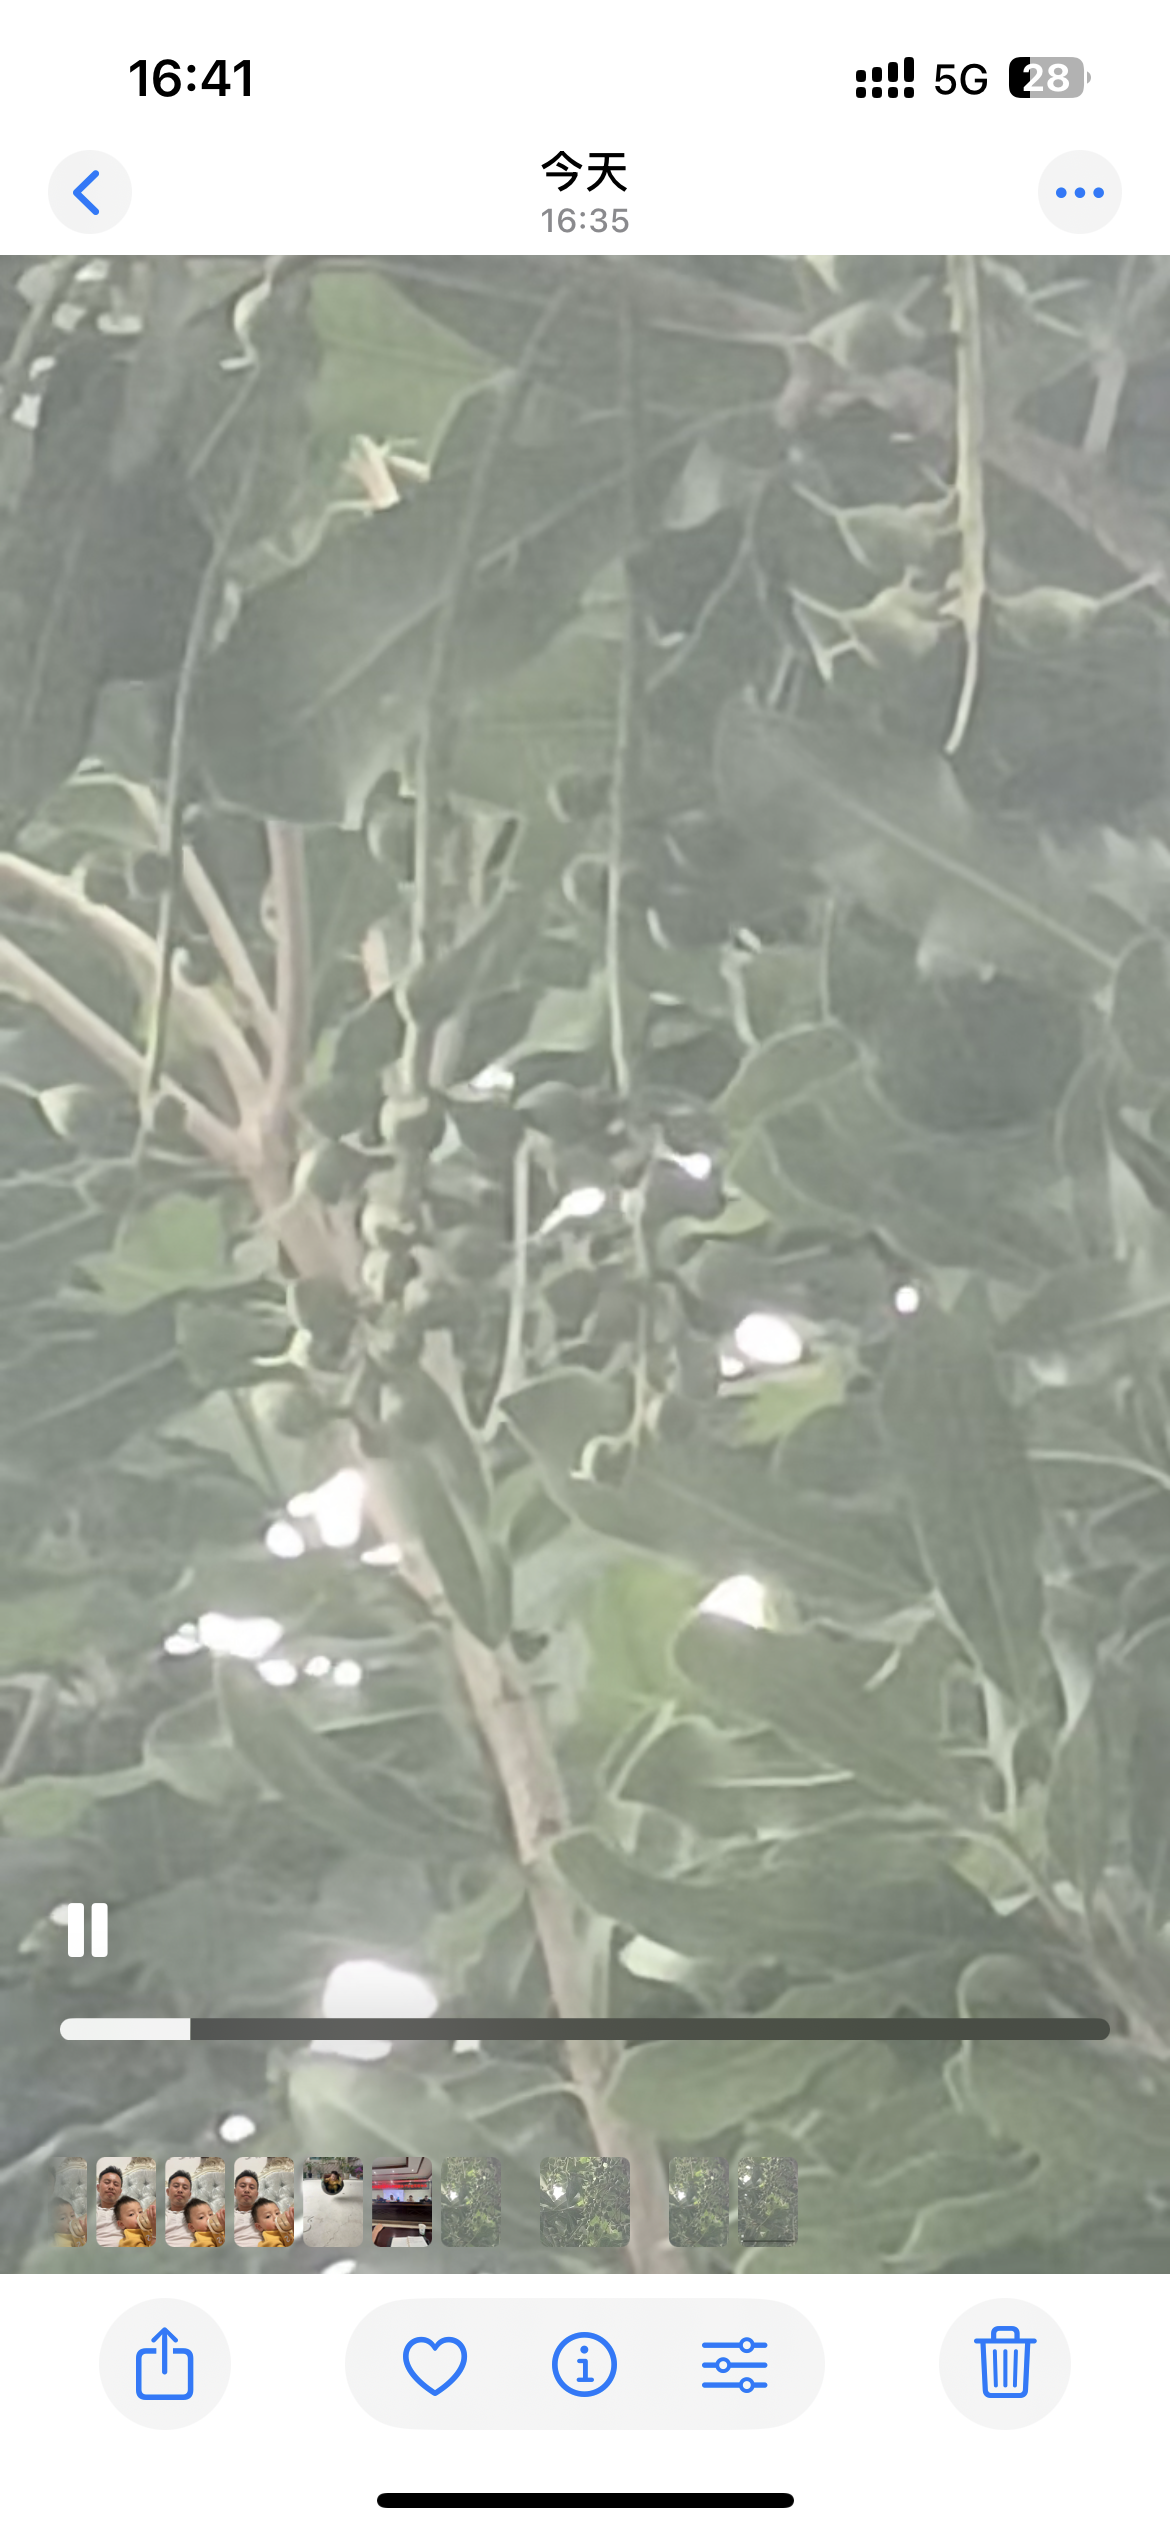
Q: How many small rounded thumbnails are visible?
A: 10